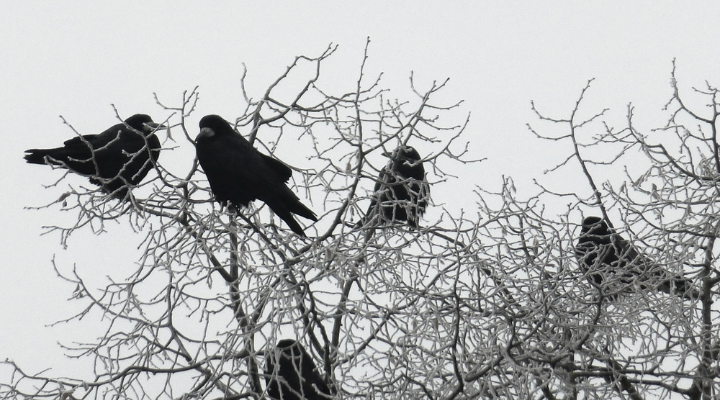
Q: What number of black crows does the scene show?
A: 5